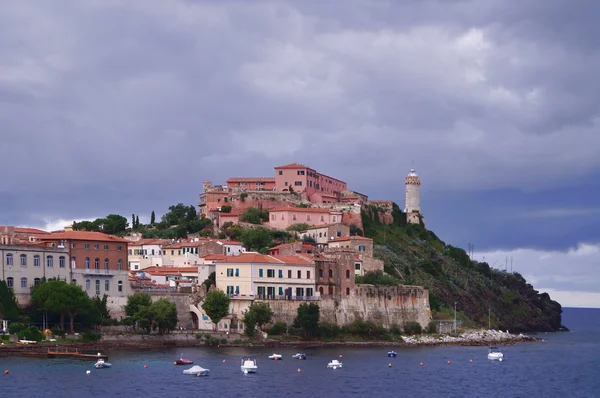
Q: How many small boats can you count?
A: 9